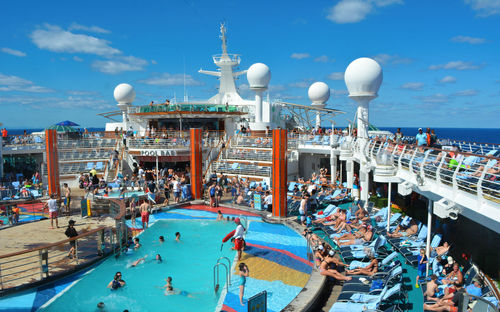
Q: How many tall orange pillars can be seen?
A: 3